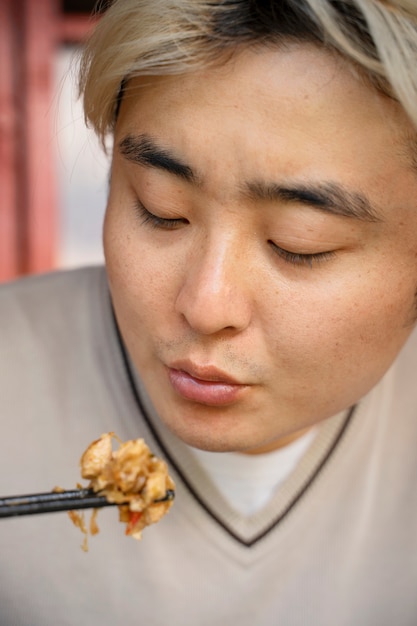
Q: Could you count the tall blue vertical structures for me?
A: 0